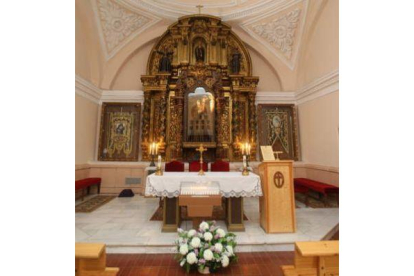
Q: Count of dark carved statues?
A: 3